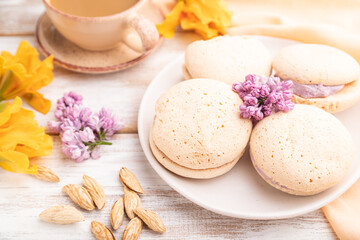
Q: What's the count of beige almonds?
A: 10